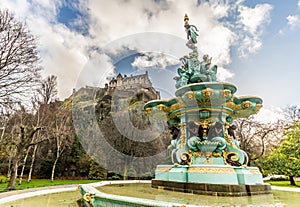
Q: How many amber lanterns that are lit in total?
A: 0